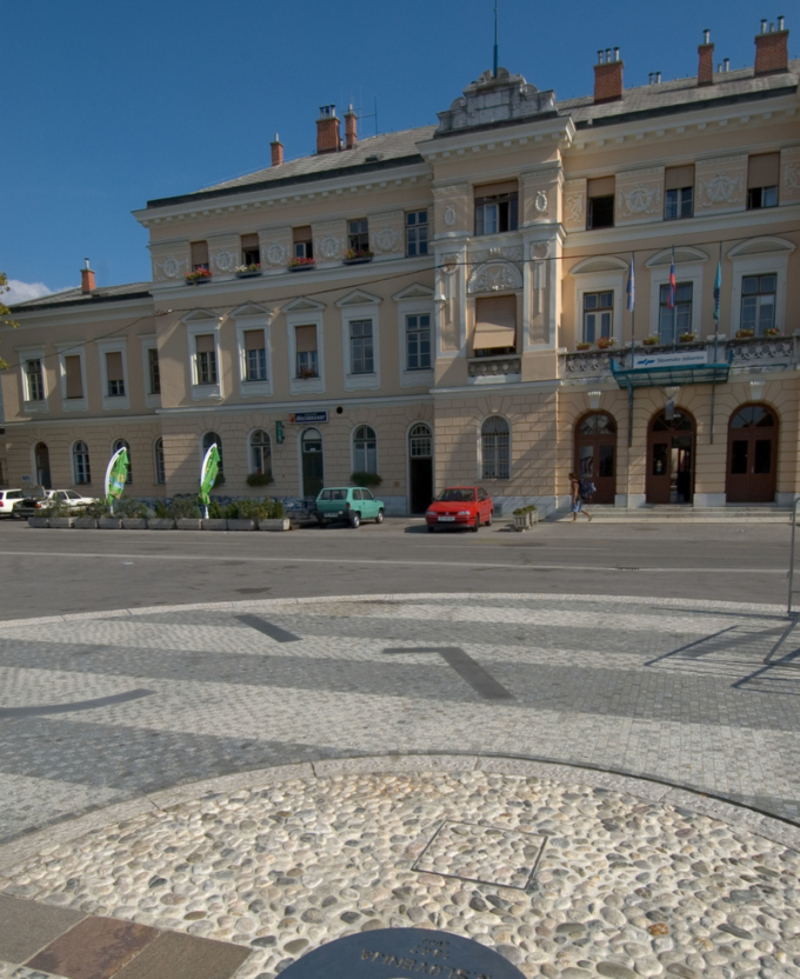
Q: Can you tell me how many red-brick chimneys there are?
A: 7